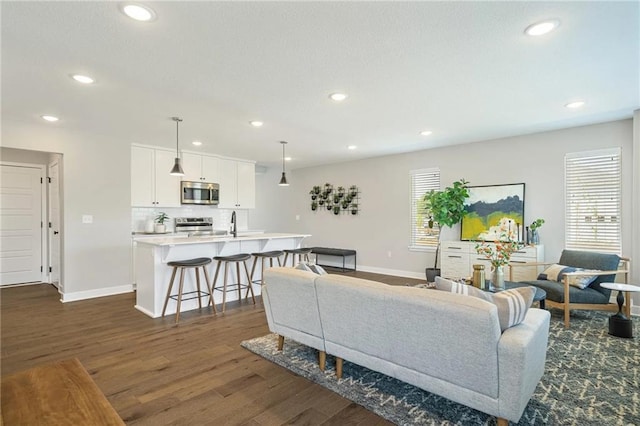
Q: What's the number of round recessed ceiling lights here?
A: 11